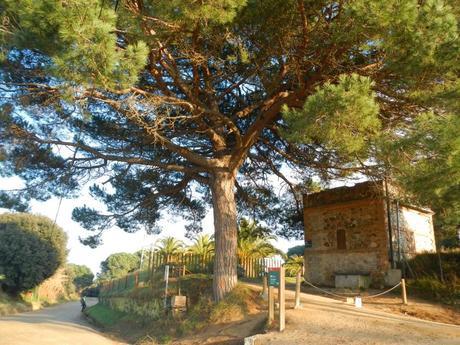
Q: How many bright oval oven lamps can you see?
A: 0